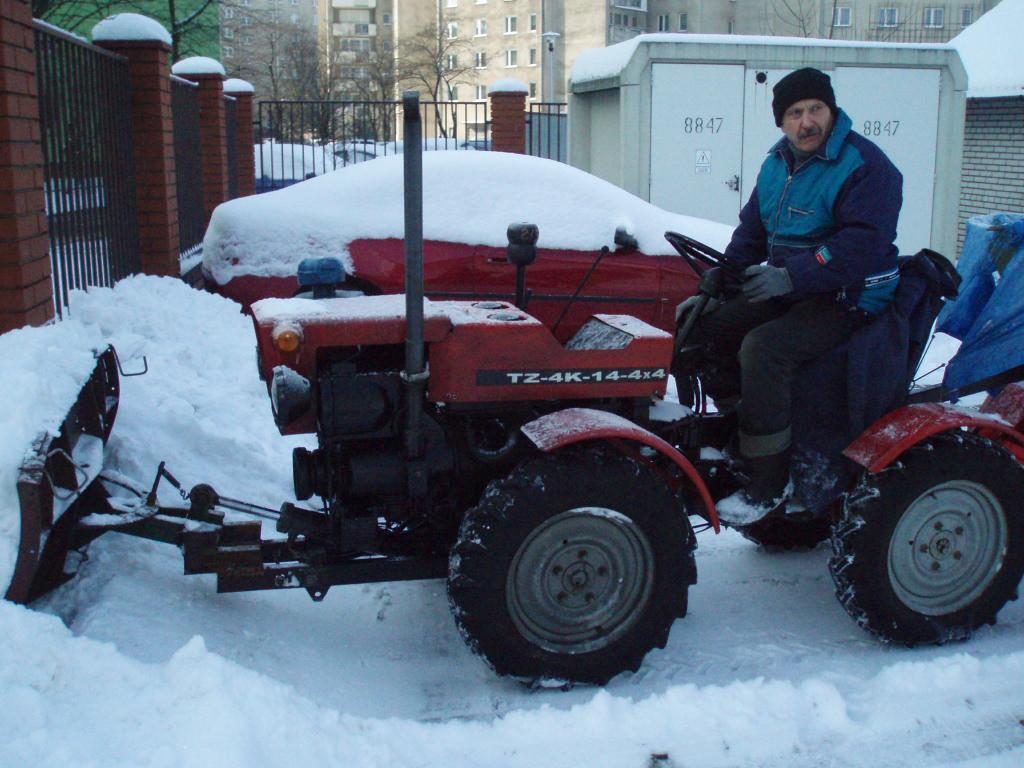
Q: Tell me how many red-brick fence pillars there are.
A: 5